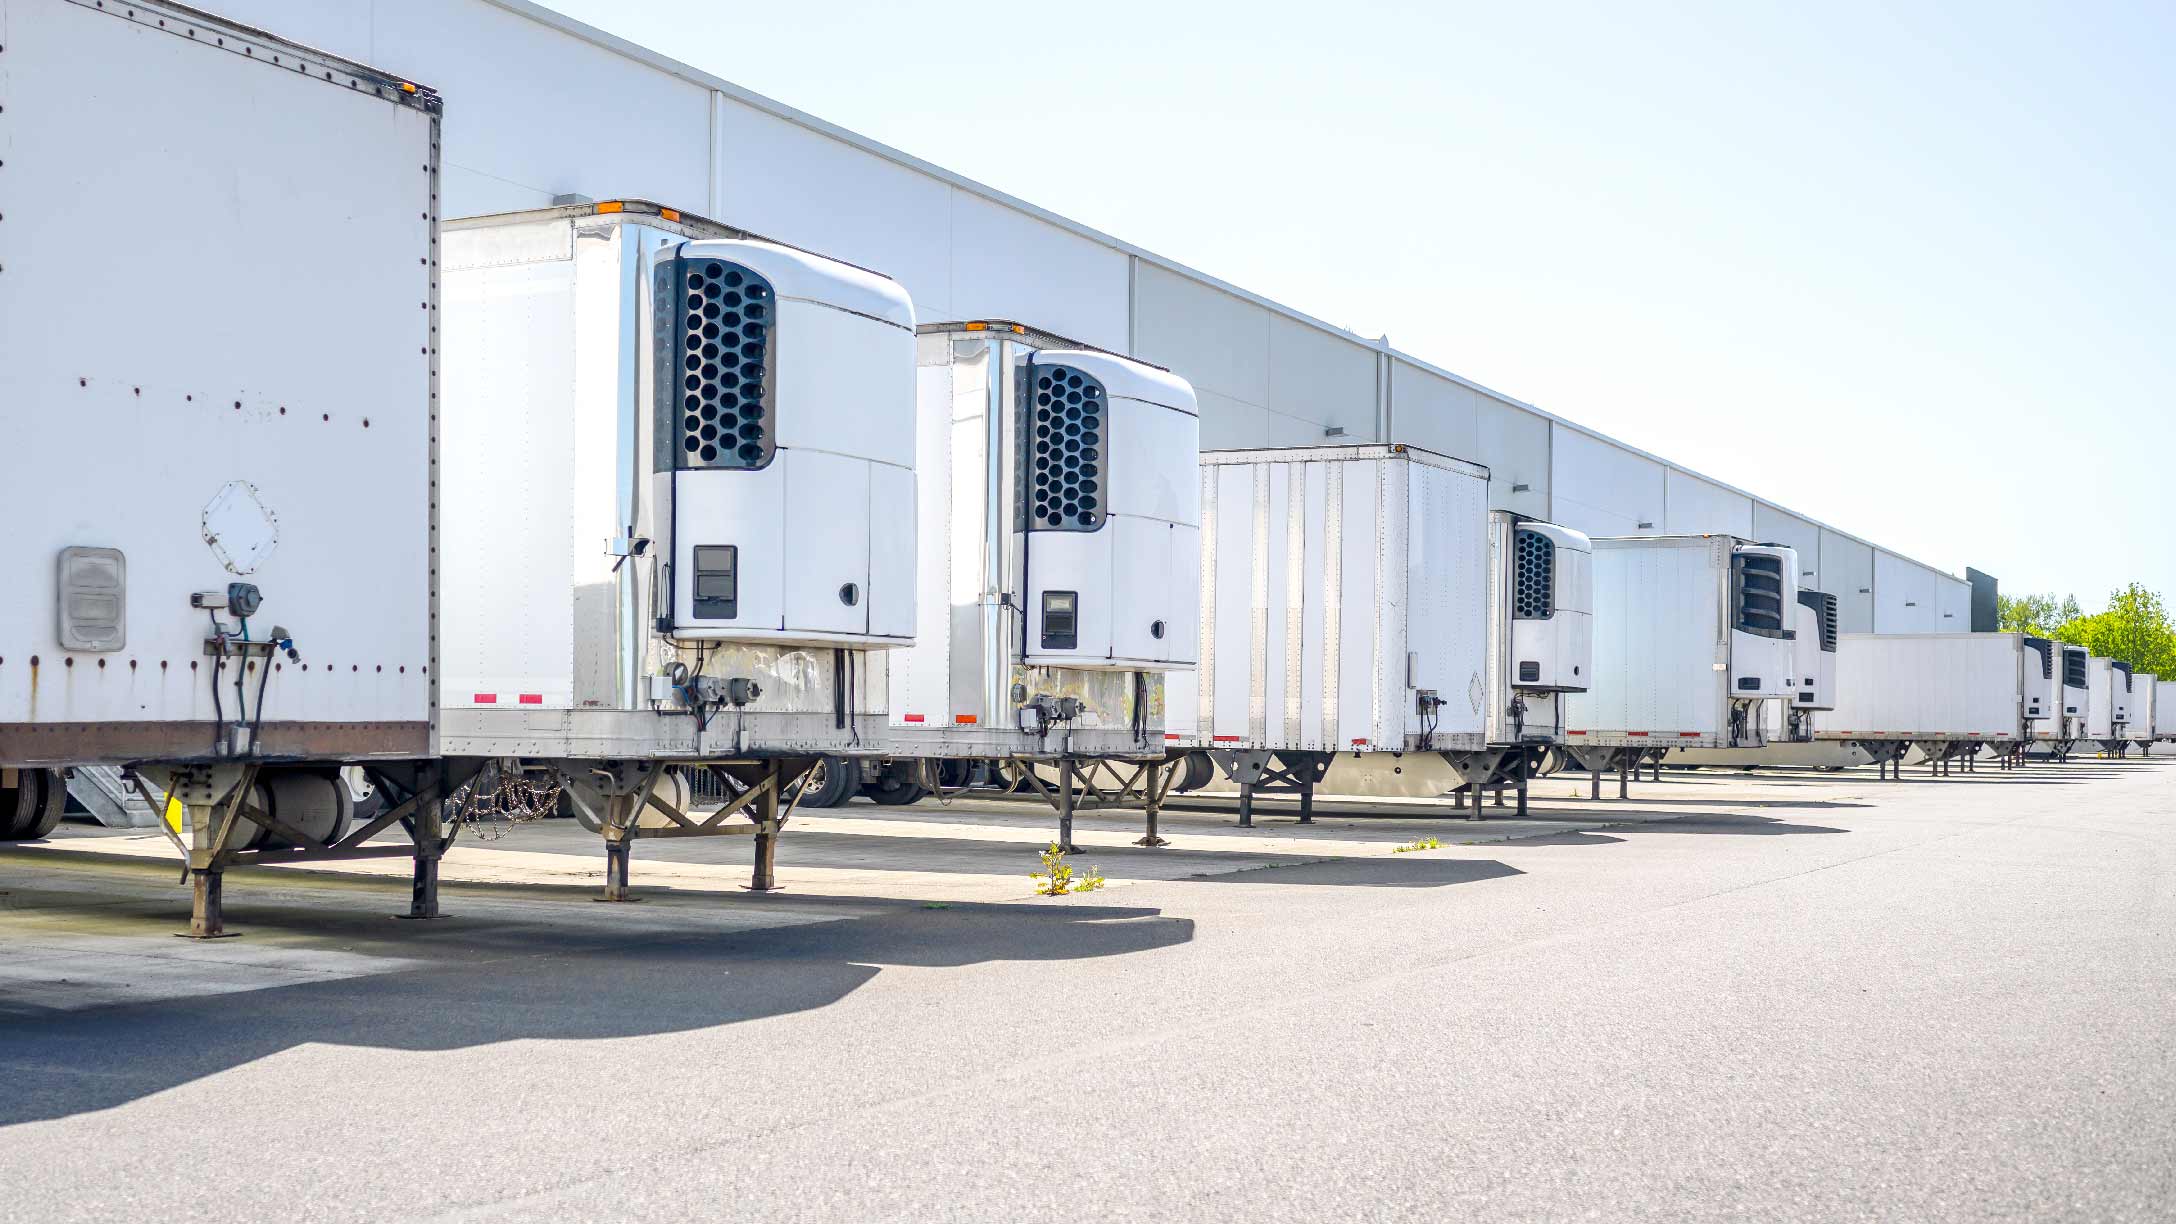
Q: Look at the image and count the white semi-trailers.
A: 12